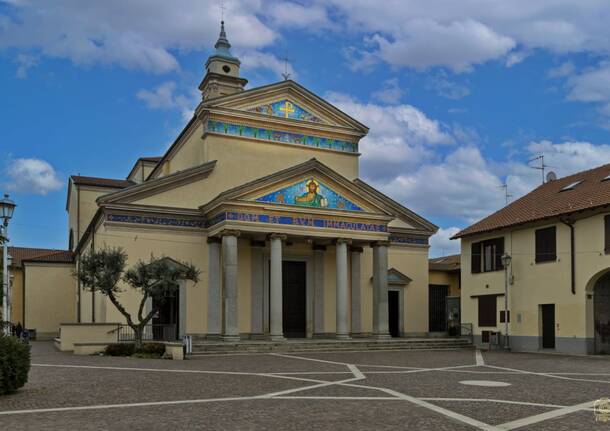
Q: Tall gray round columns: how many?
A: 4